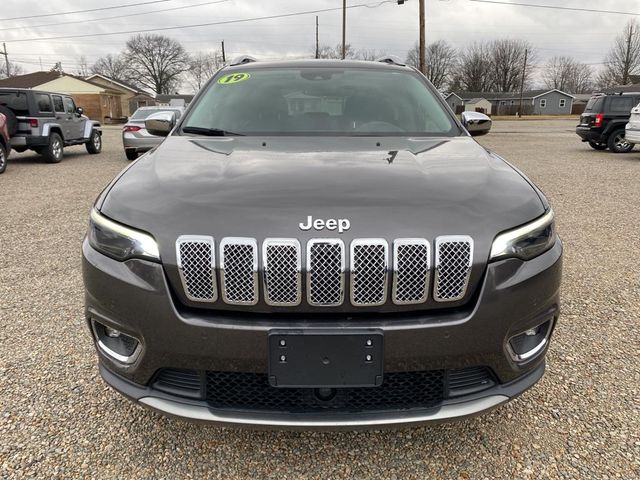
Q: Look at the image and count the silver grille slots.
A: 7